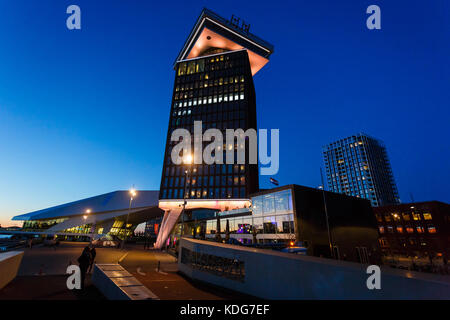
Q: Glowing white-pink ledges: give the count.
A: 2